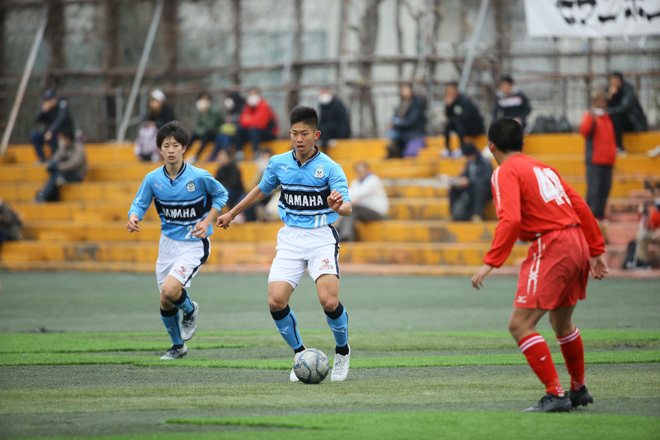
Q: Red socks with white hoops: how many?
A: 2